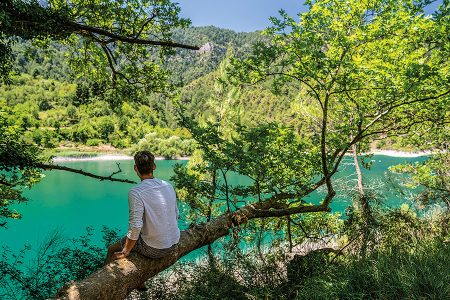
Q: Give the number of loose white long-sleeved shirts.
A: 1